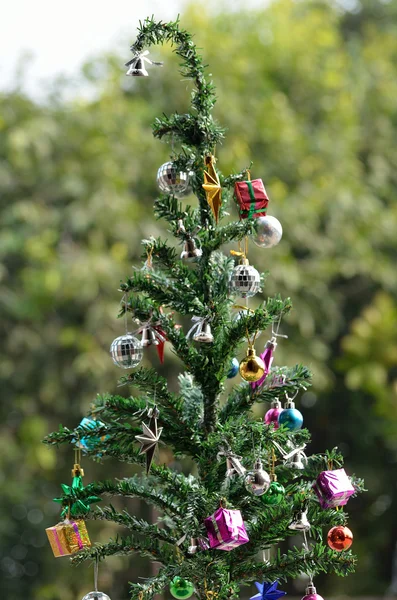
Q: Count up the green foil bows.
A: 1